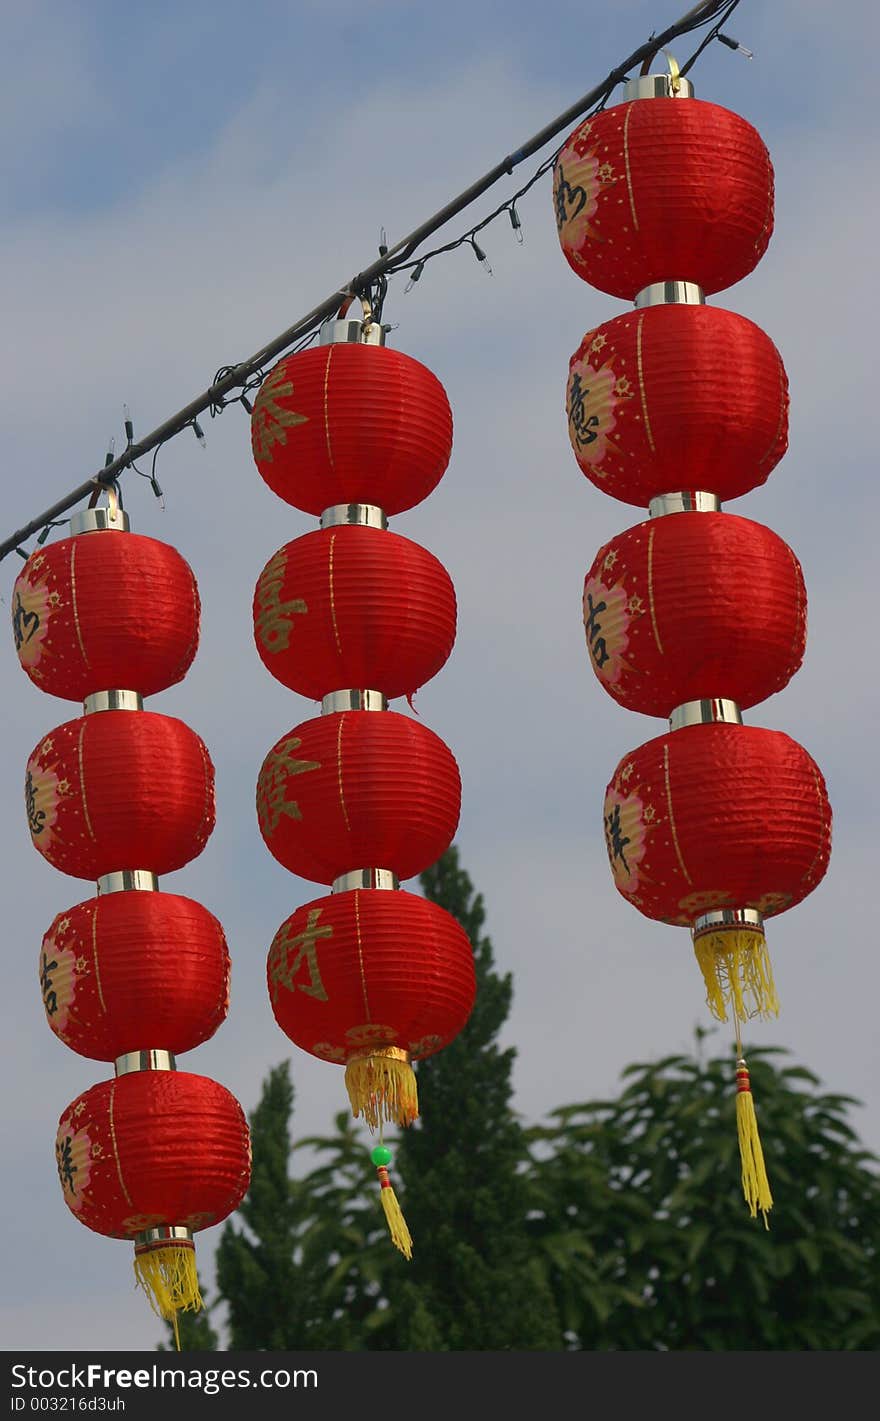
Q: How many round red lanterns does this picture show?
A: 12